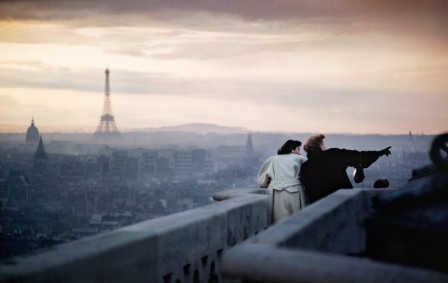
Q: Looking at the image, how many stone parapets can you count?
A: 2